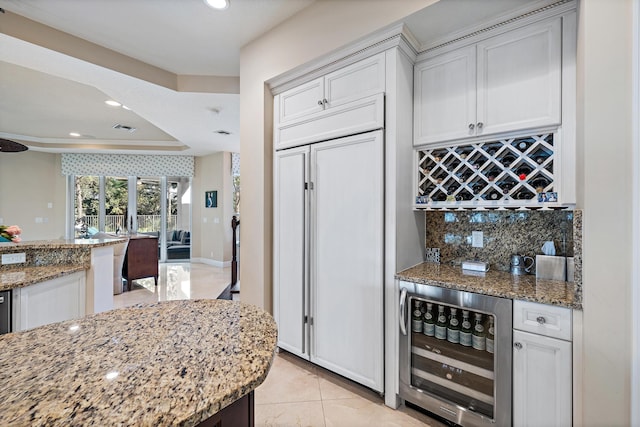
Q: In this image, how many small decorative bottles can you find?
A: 7